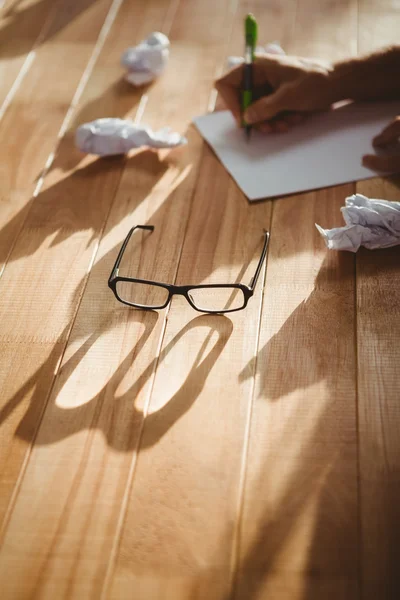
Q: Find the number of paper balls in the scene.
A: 4